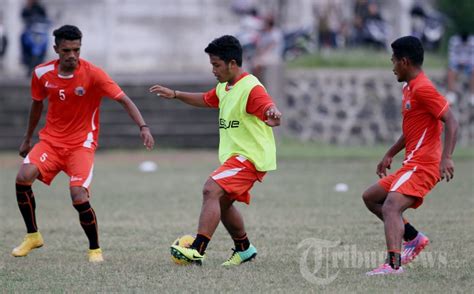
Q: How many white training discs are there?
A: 2